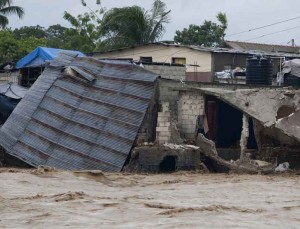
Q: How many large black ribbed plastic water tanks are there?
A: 1